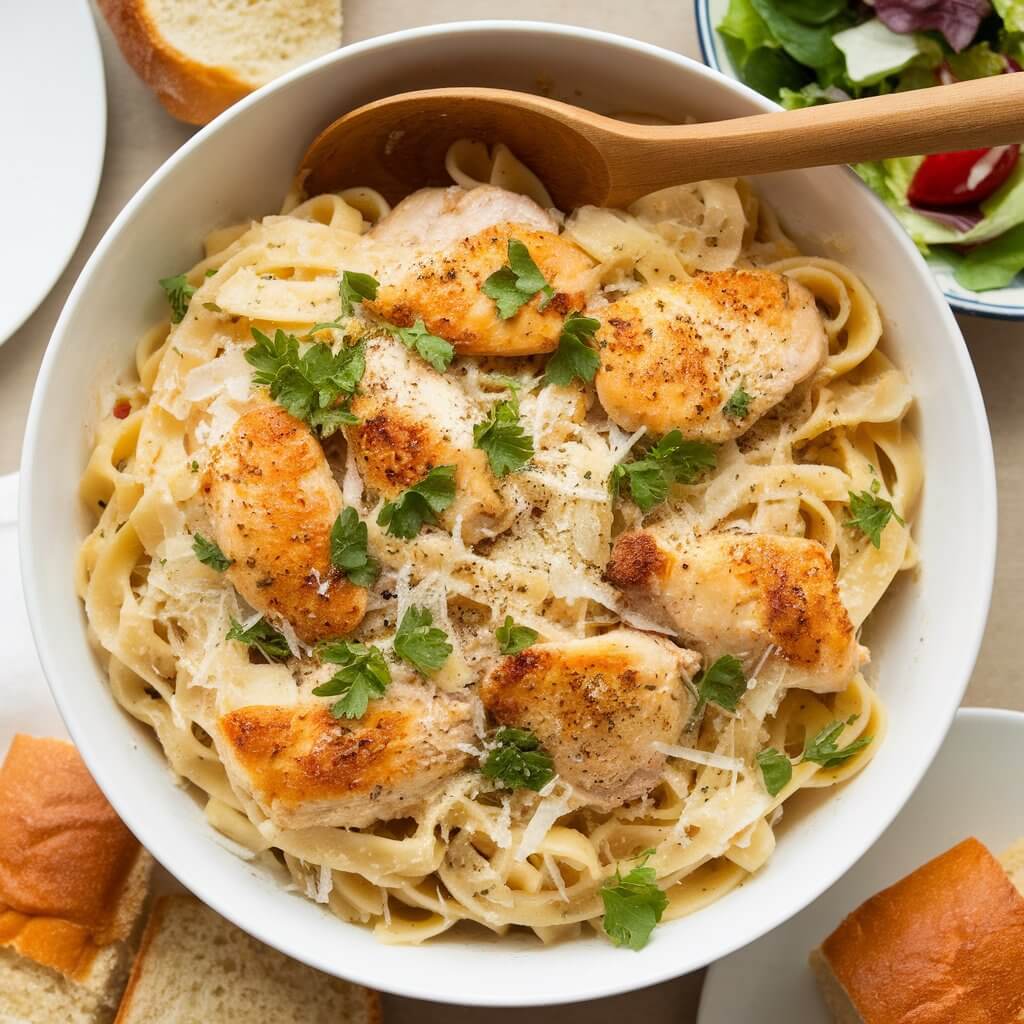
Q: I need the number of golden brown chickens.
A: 7